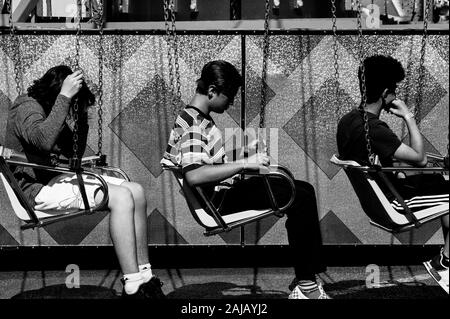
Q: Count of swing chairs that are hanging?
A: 3